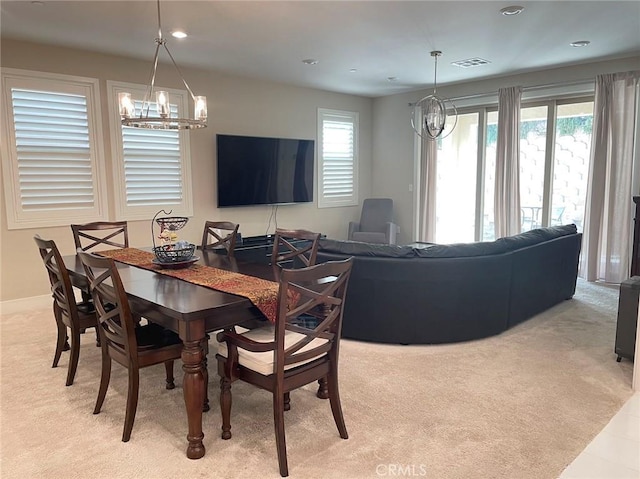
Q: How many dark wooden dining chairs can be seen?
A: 6